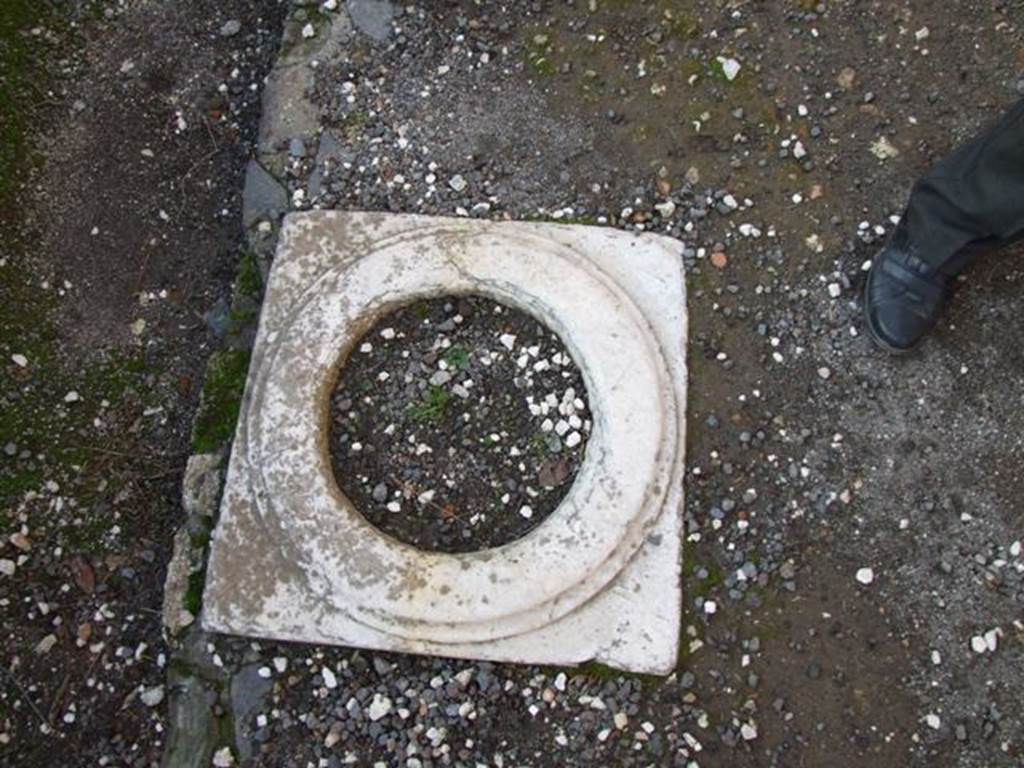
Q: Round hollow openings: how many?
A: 1